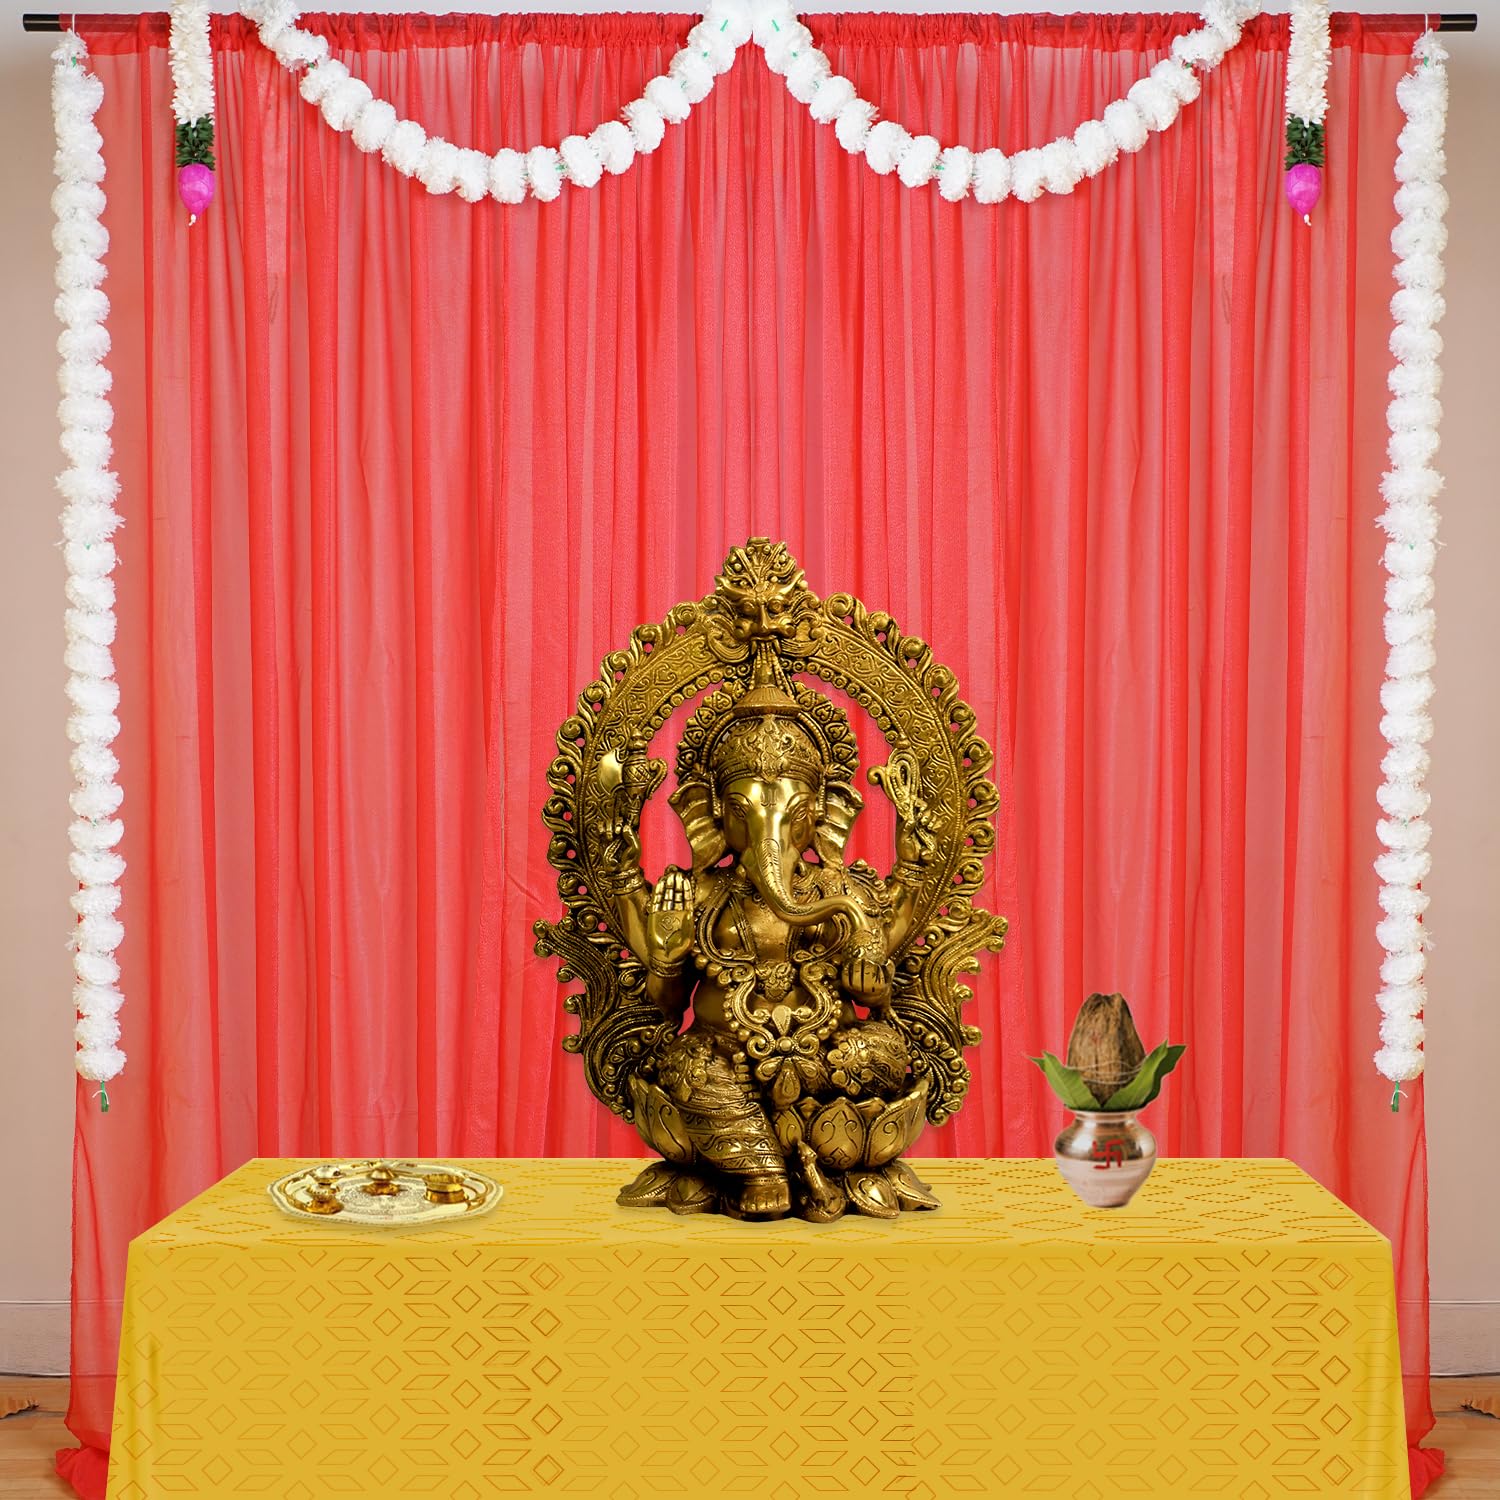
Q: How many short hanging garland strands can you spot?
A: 2